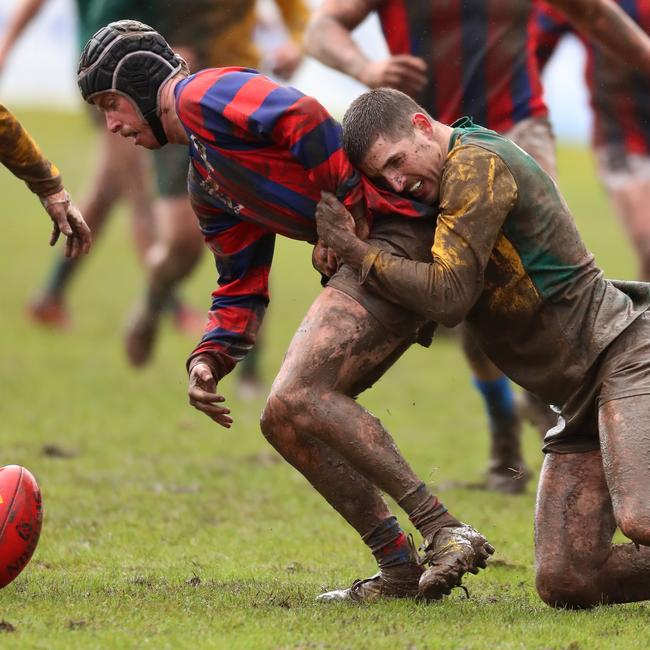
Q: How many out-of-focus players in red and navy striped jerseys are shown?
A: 2